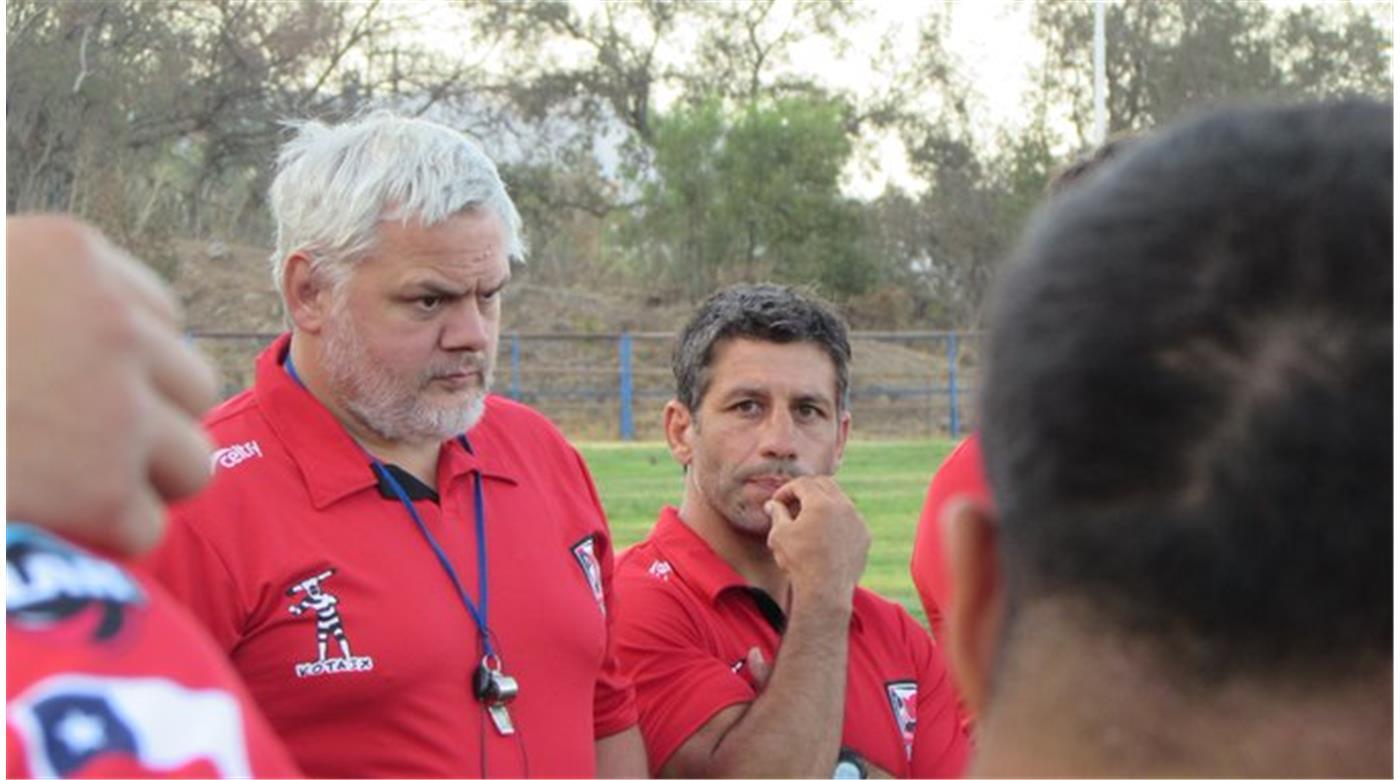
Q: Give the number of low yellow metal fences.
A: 0